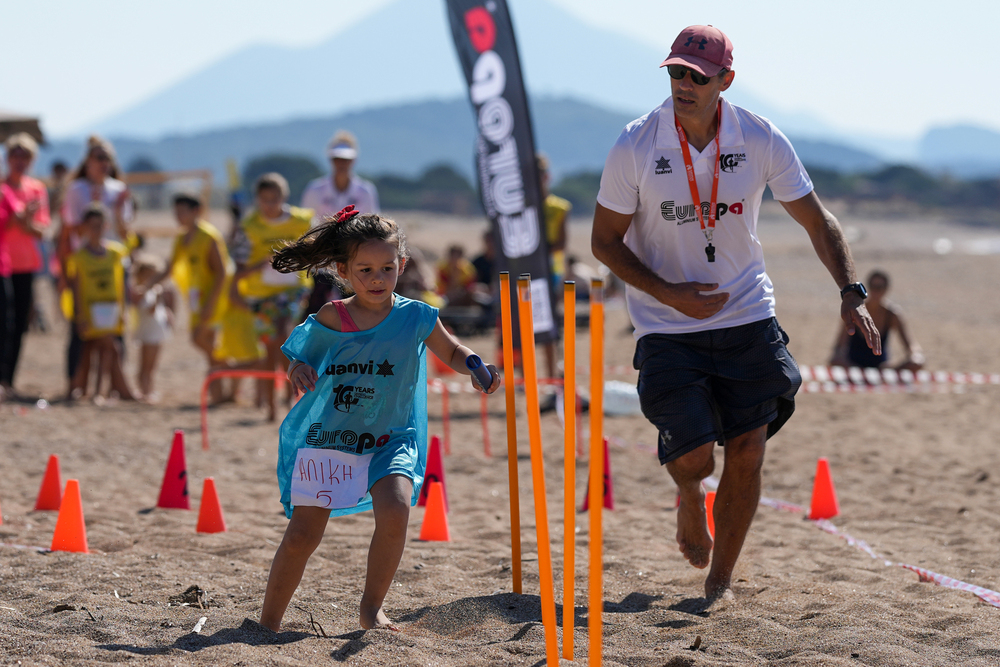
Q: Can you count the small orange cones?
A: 6